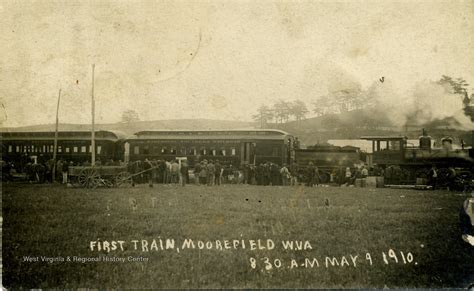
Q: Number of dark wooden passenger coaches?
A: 2